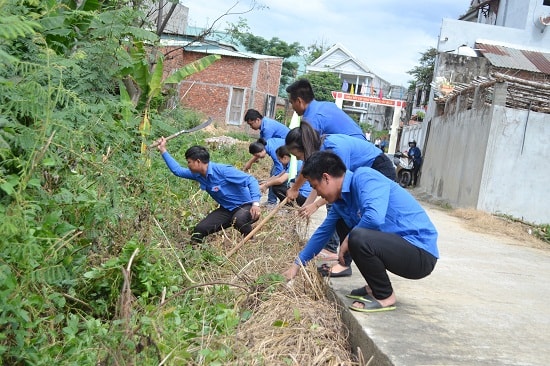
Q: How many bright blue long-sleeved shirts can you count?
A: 7